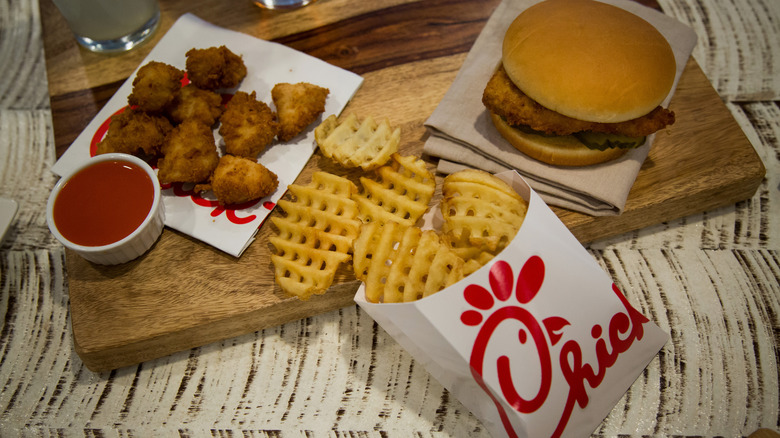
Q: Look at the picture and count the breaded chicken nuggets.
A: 8